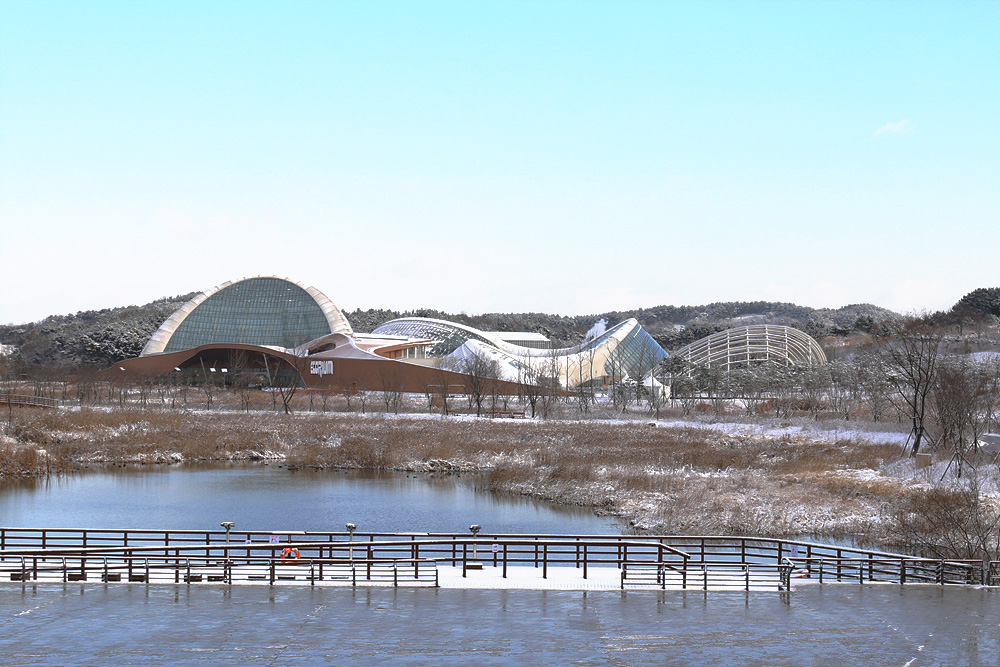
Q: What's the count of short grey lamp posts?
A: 3